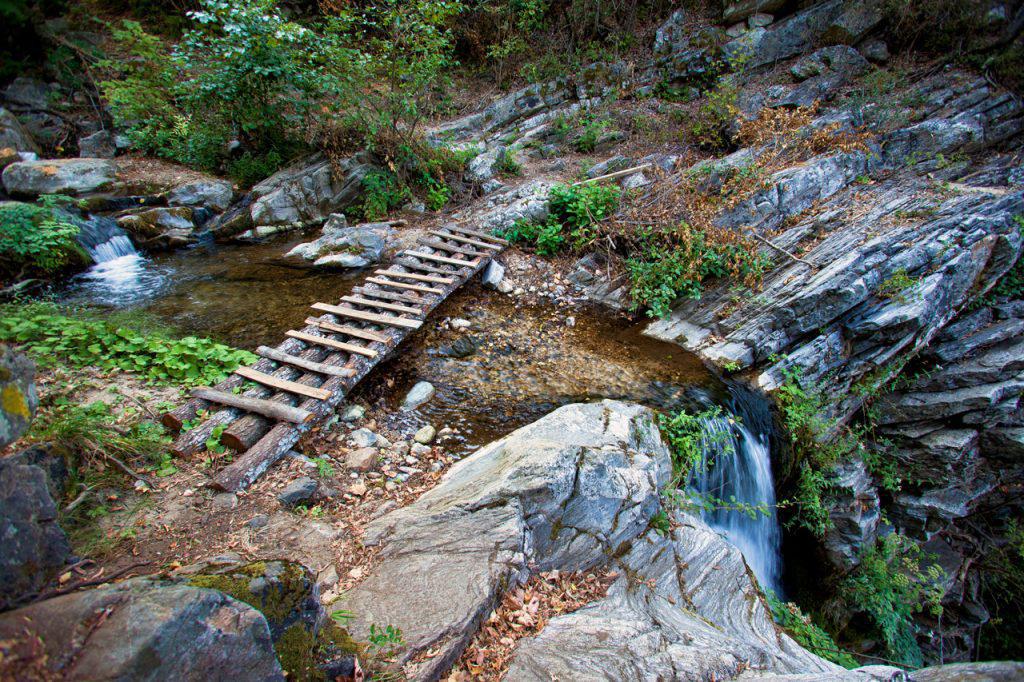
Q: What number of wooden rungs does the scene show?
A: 15